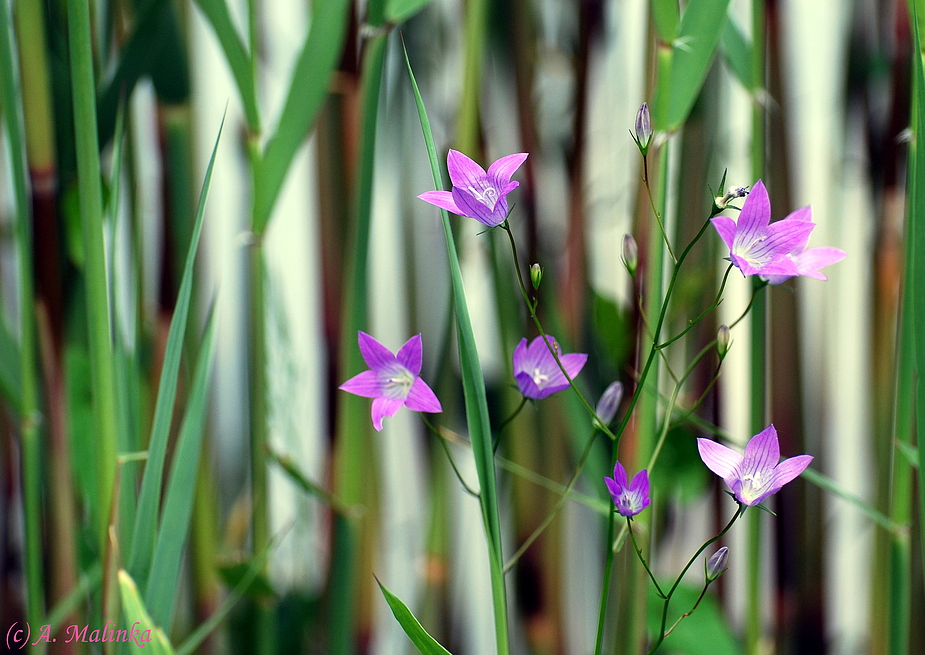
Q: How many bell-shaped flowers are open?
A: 7